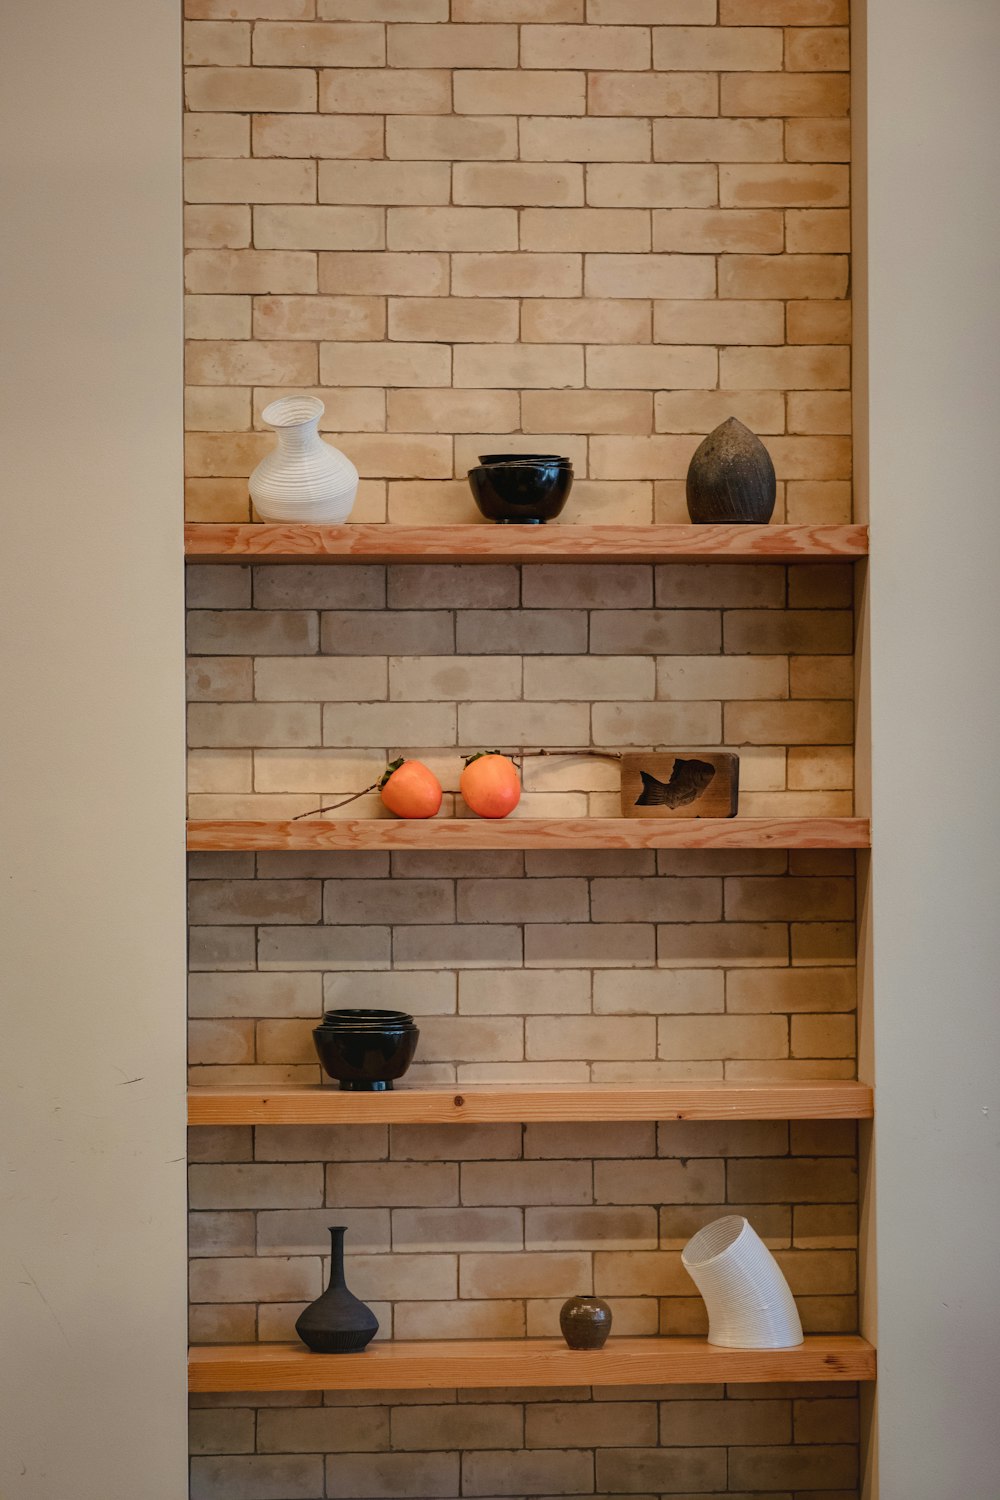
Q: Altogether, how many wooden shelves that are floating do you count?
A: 4